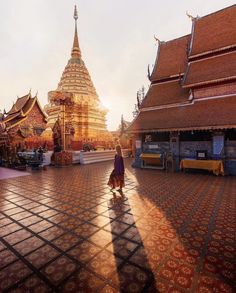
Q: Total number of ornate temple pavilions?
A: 2